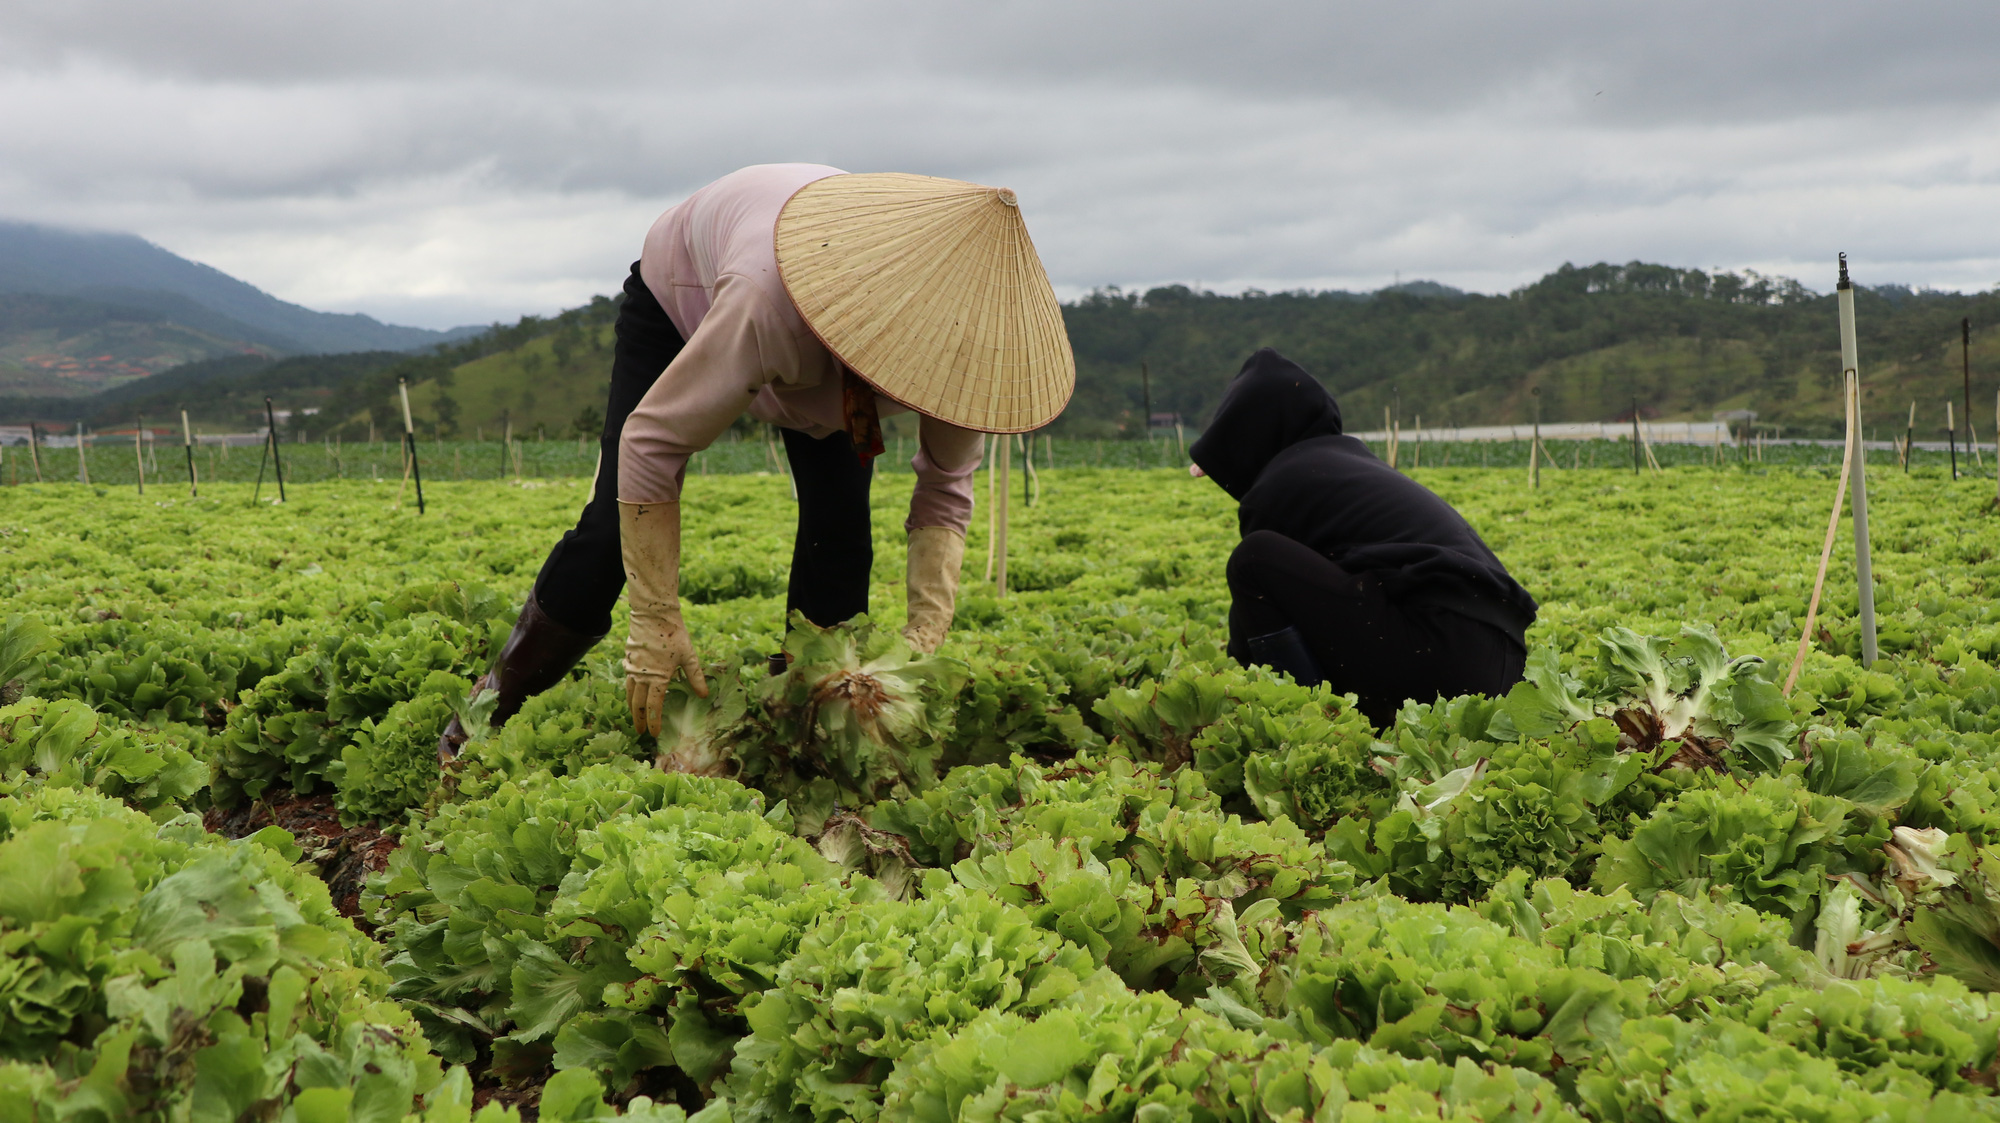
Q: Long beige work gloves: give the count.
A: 2